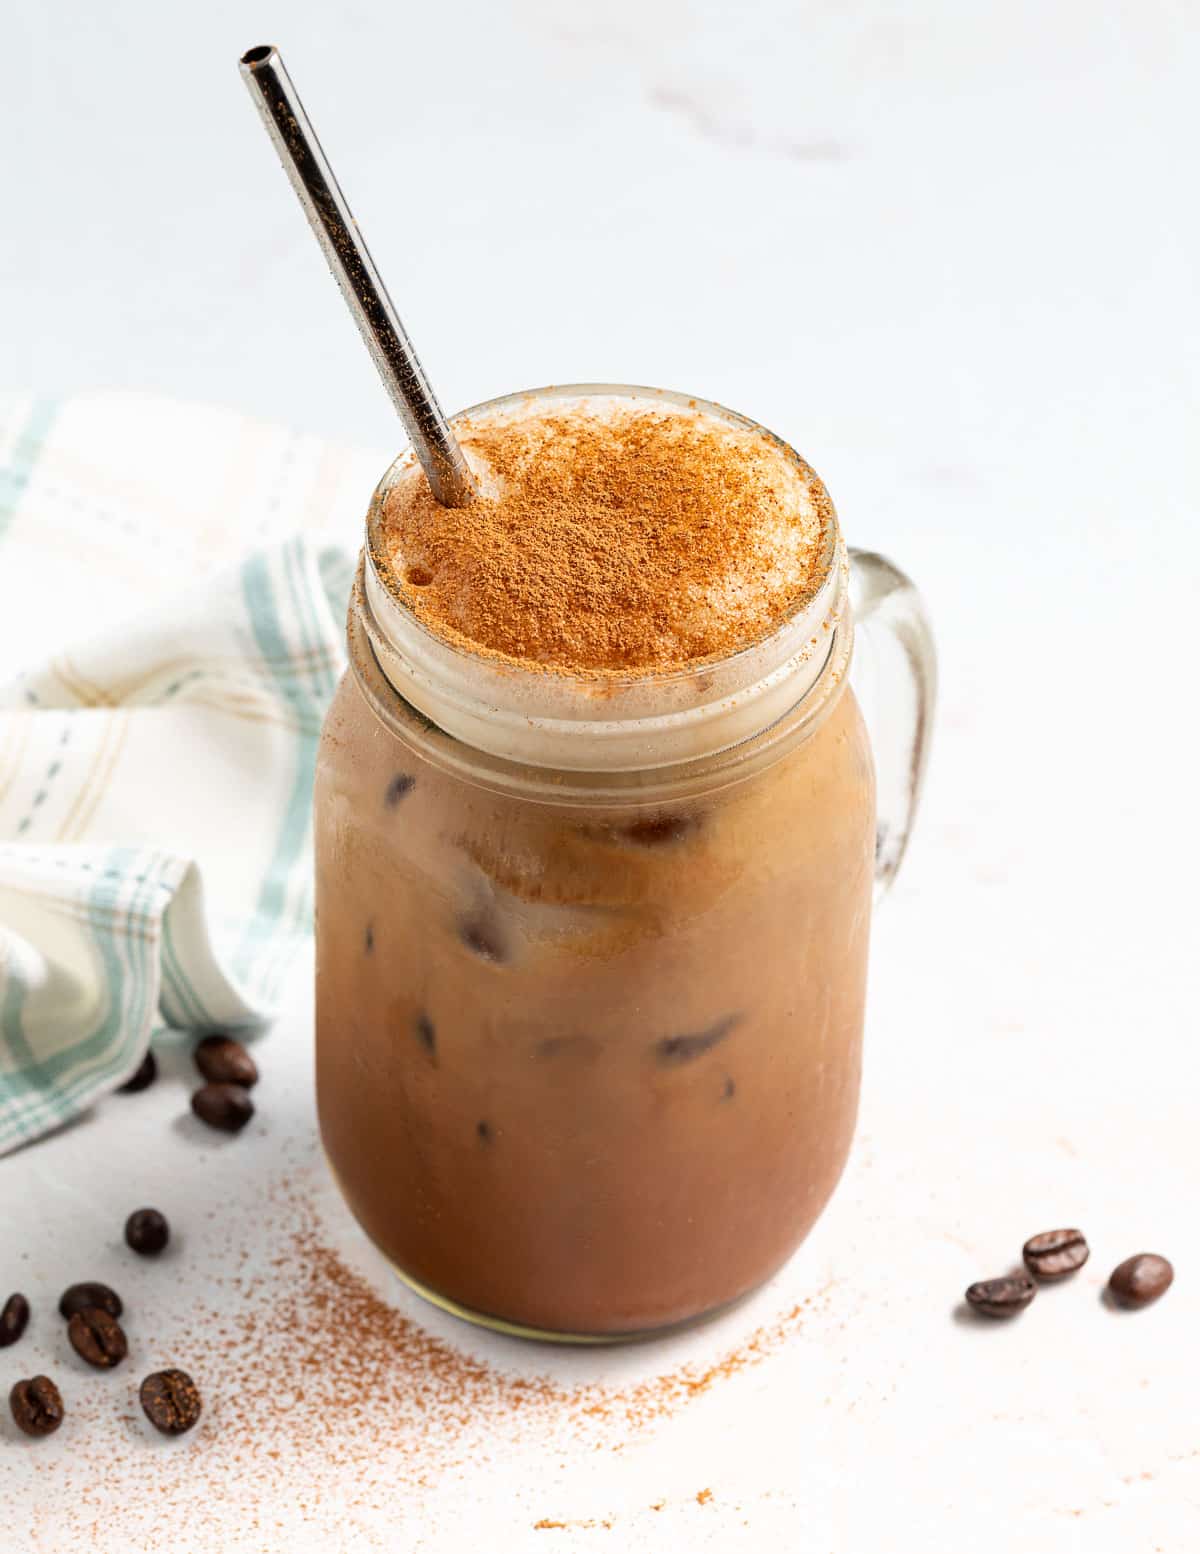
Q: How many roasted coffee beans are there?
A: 12